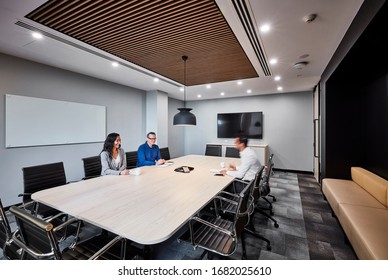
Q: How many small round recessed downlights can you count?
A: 13